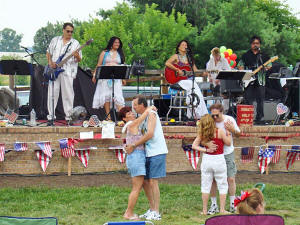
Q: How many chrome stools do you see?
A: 1